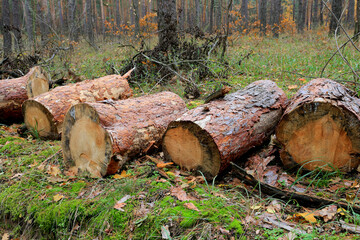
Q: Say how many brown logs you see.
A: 5